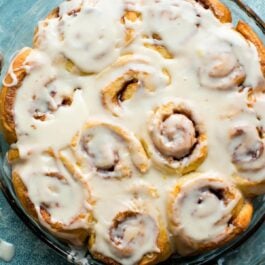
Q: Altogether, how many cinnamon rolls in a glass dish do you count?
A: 11